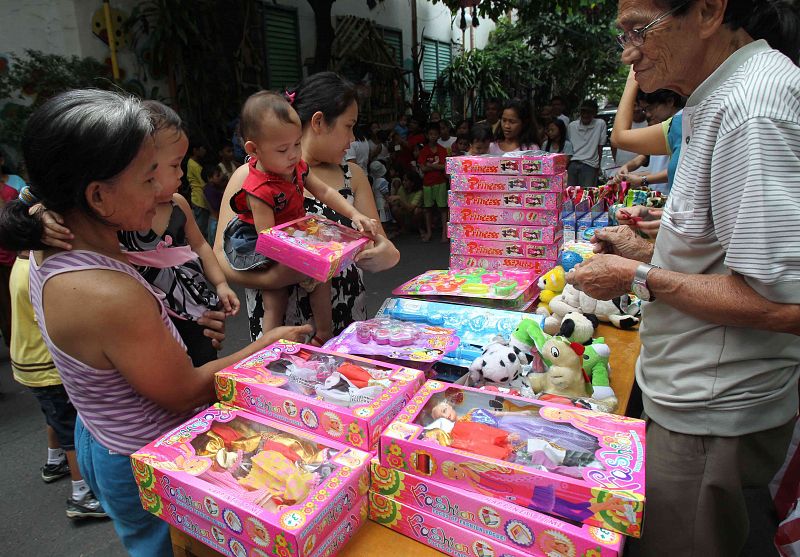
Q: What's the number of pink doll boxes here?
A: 14